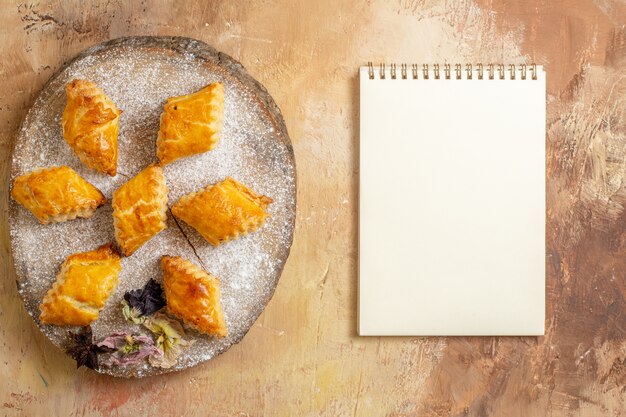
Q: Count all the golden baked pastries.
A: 7